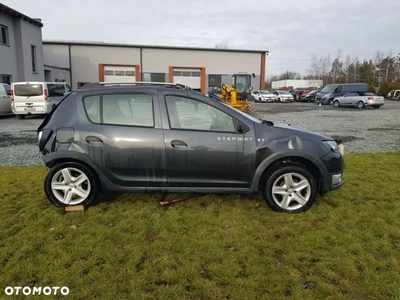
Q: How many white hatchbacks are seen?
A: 2